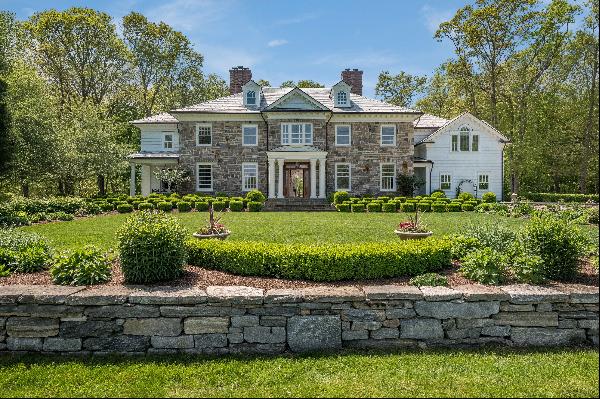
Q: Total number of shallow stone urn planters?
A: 2